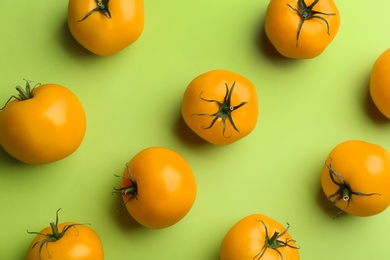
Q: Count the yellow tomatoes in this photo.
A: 9